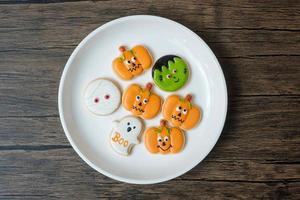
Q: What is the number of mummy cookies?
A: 1